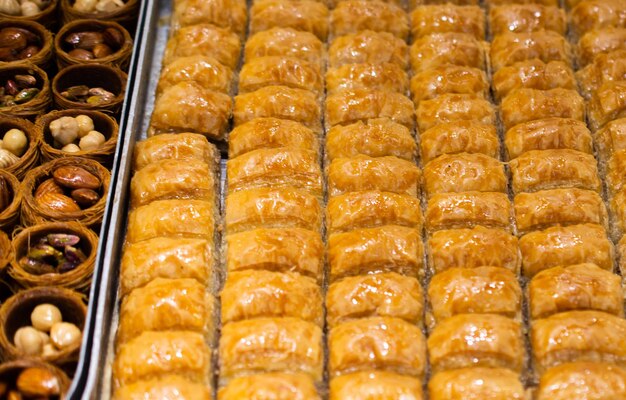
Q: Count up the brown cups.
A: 14